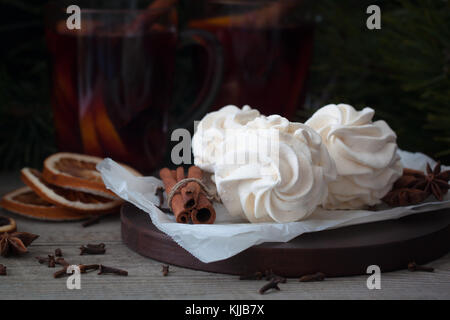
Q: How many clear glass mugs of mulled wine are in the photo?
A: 2